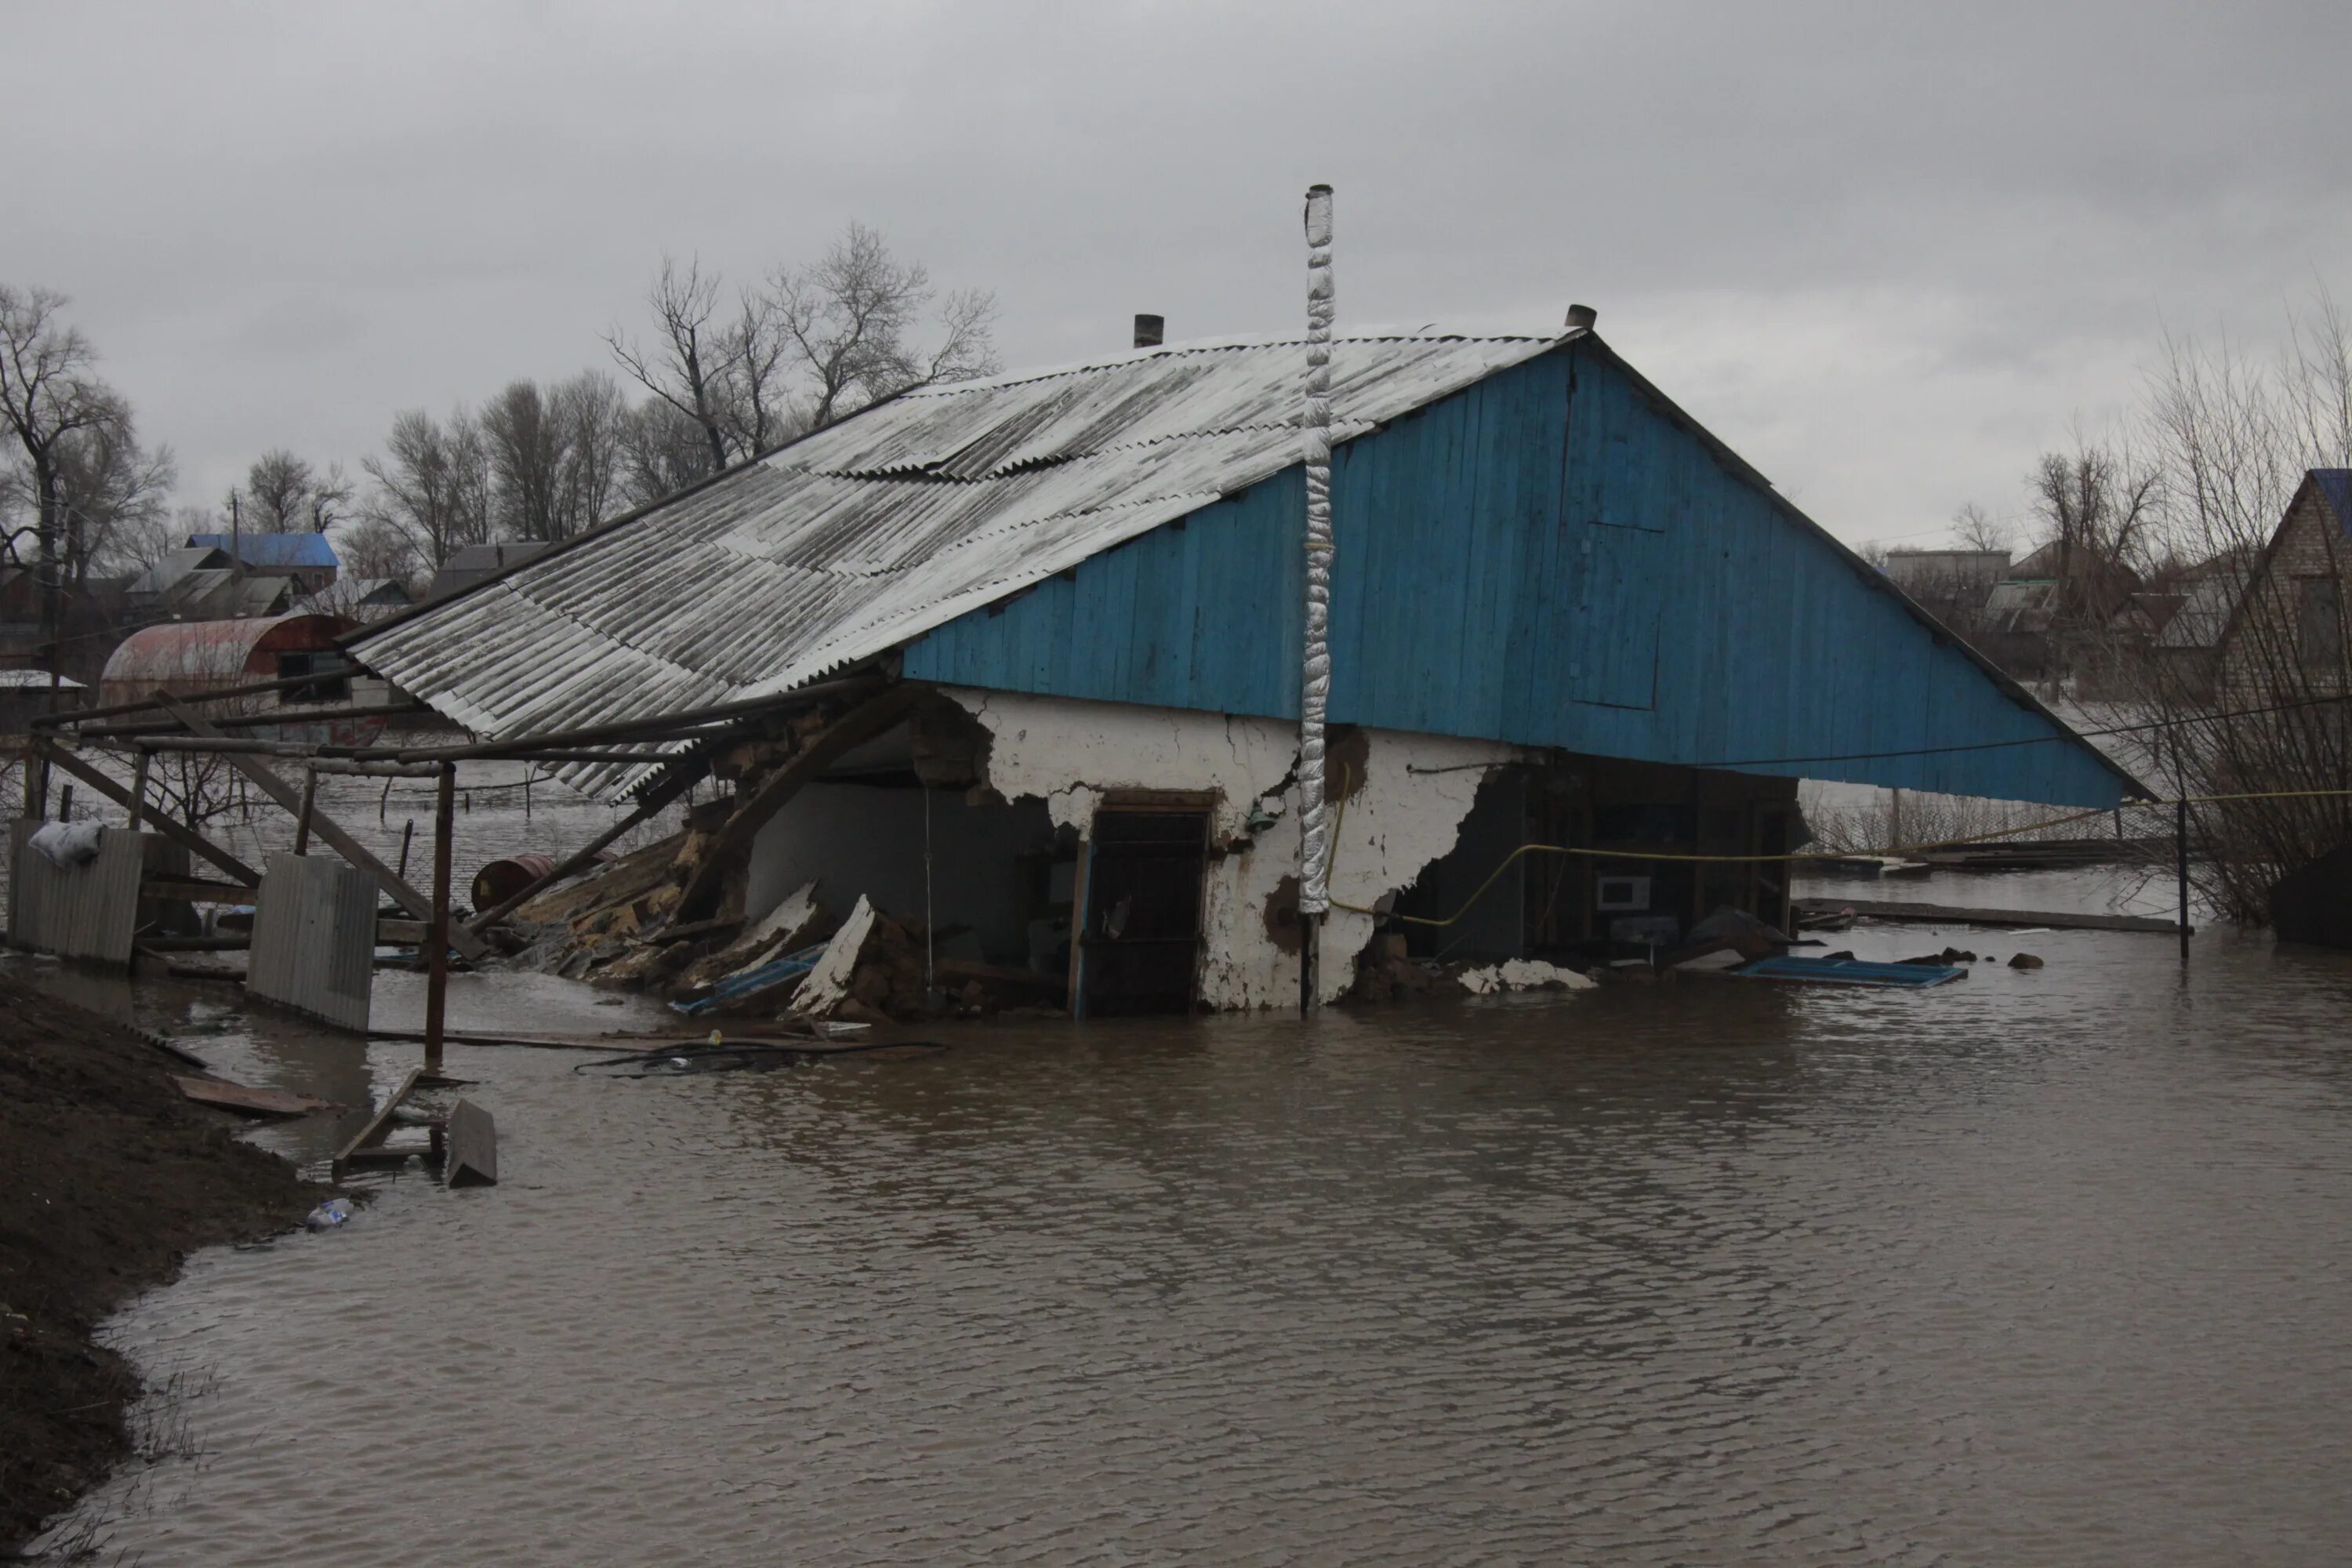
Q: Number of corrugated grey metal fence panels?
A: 2